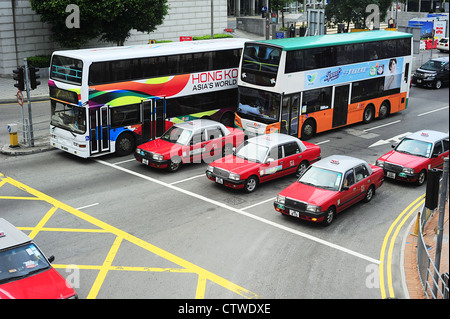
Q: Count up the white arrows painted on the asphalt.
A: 1